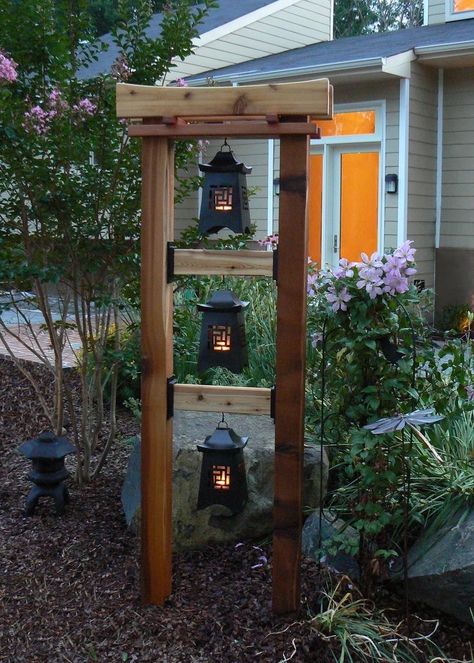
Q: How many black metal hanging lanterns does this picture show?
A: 3